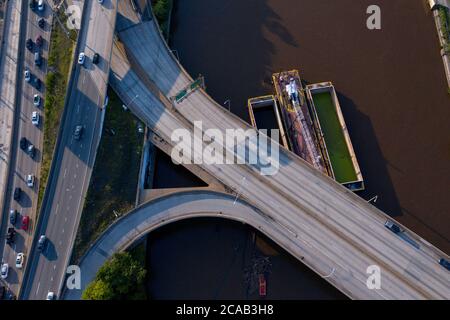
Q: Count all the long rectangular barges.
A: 3